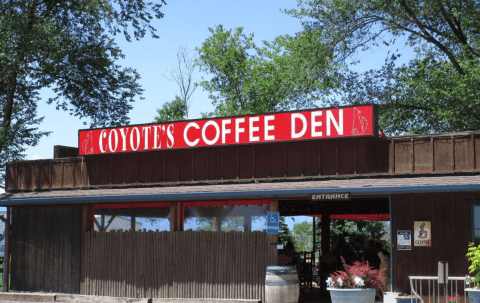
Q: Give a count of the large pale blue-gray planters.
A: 2